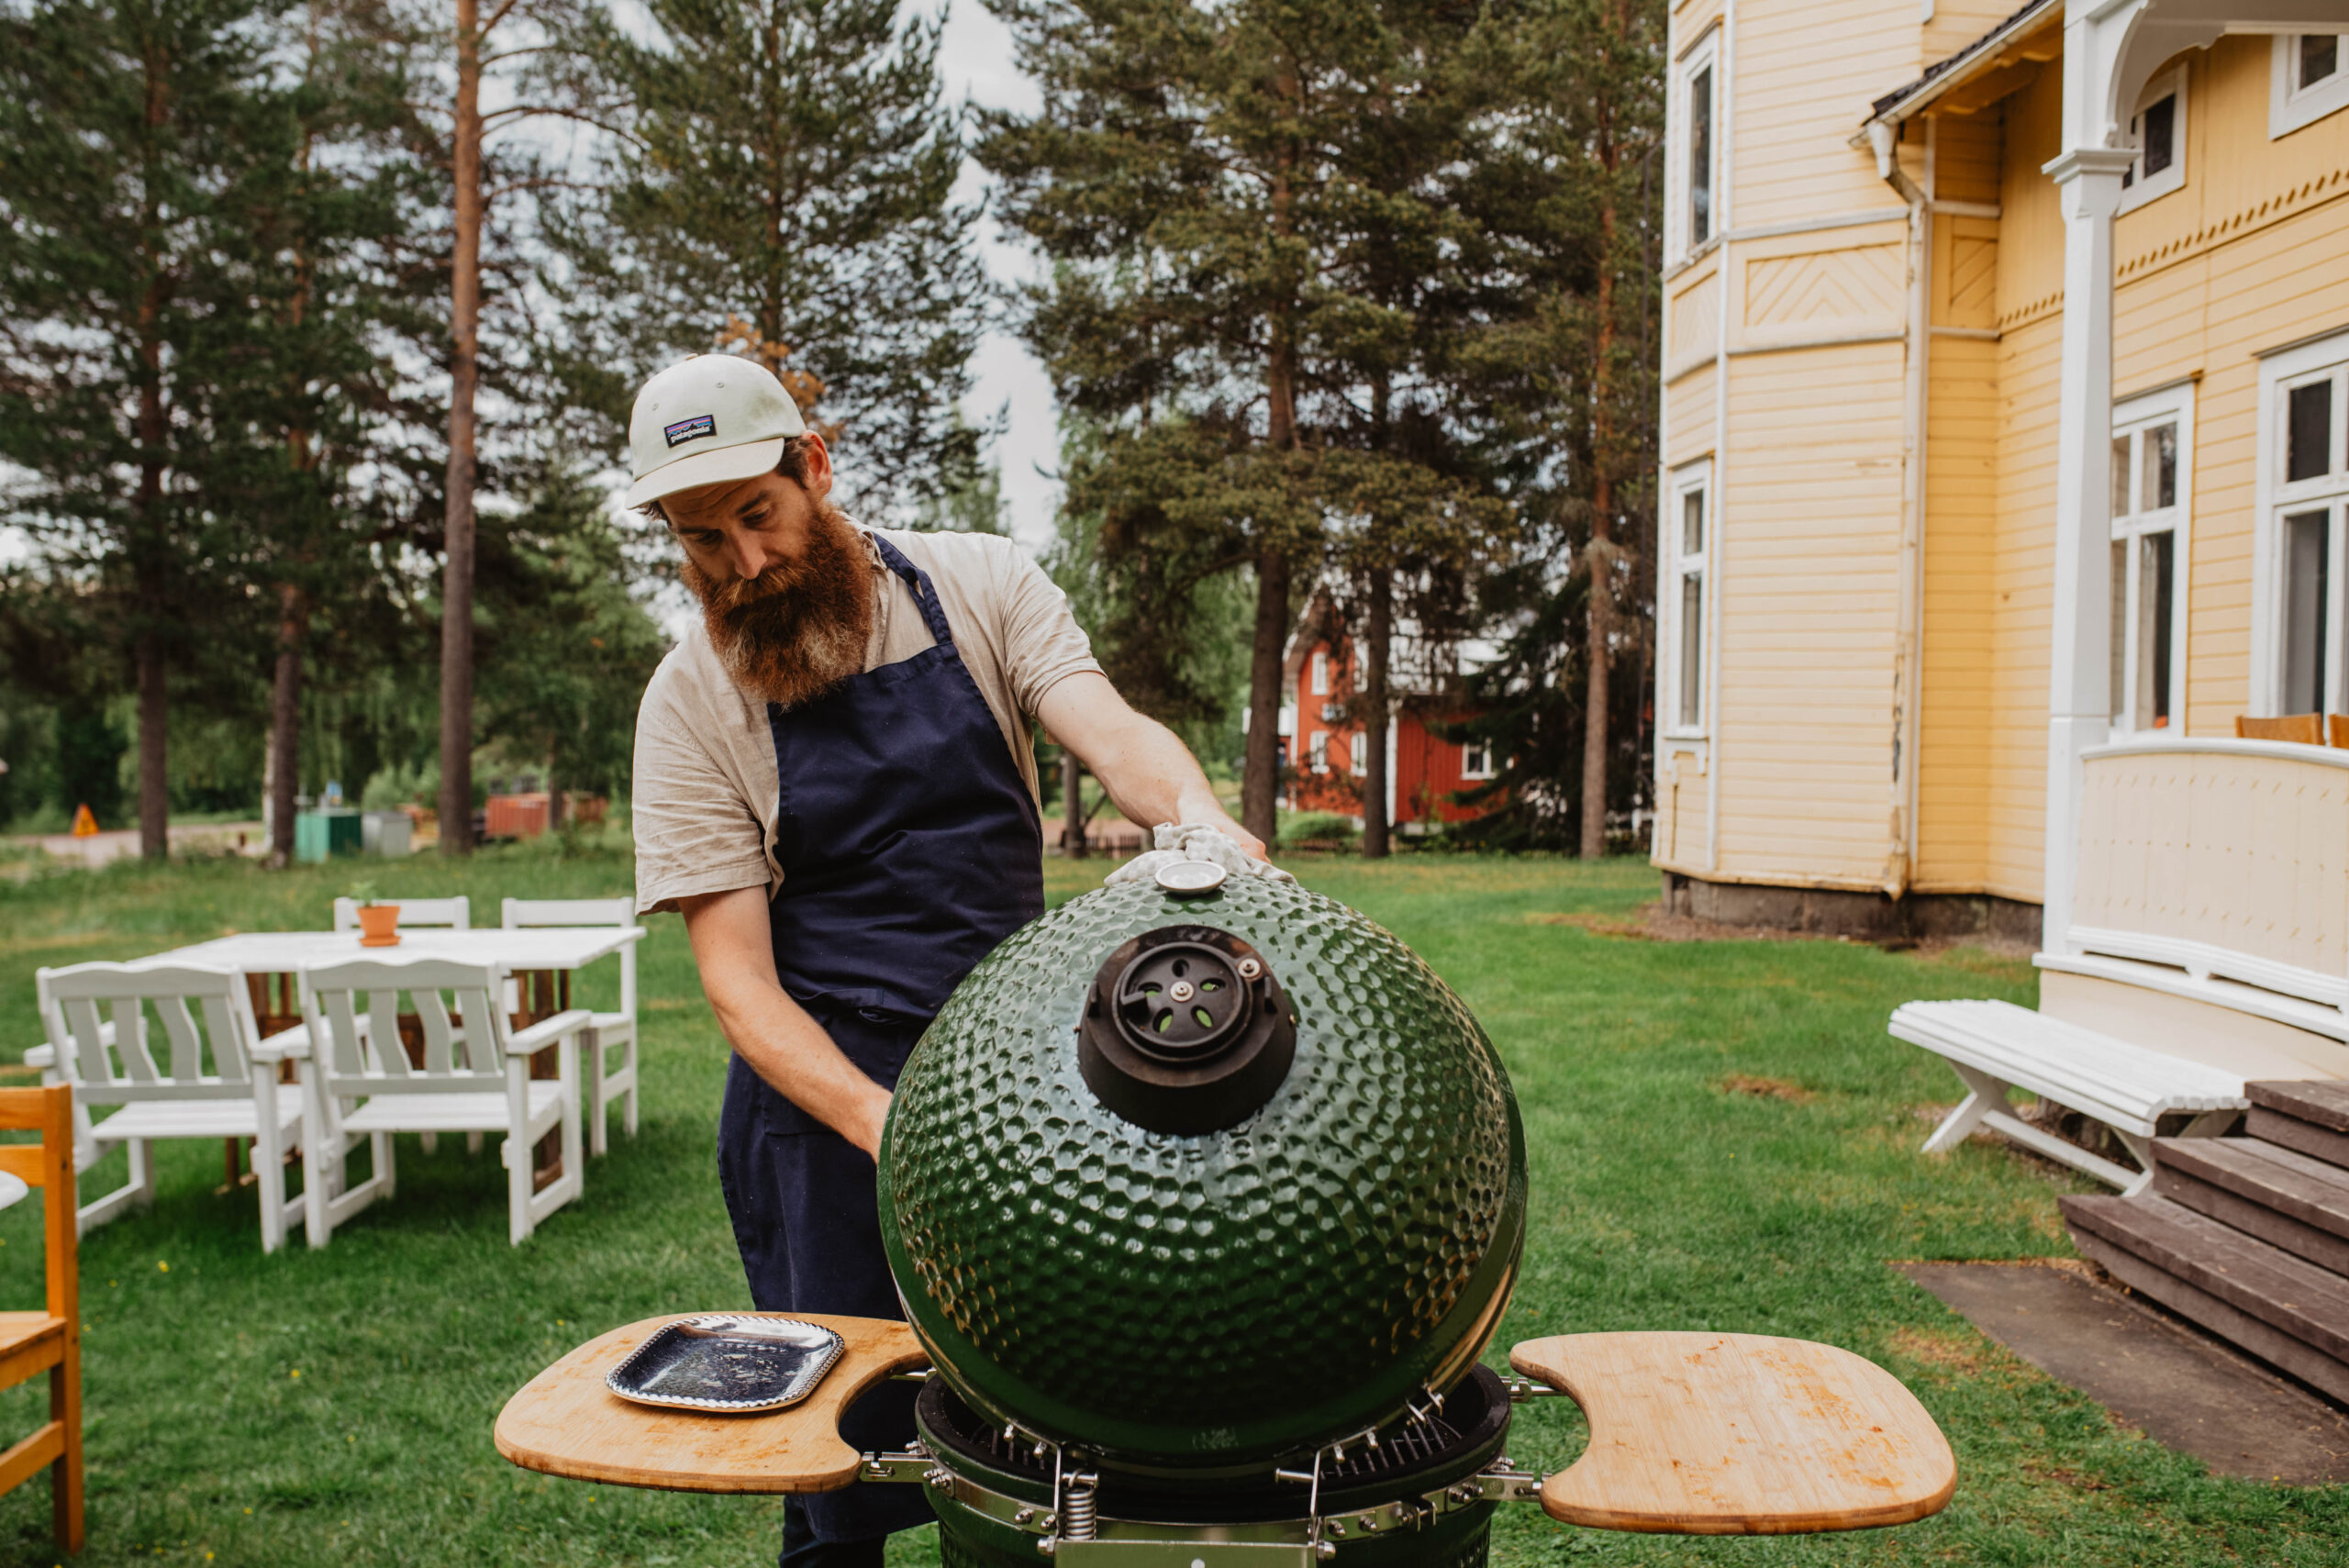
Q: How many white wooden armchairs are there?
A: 2